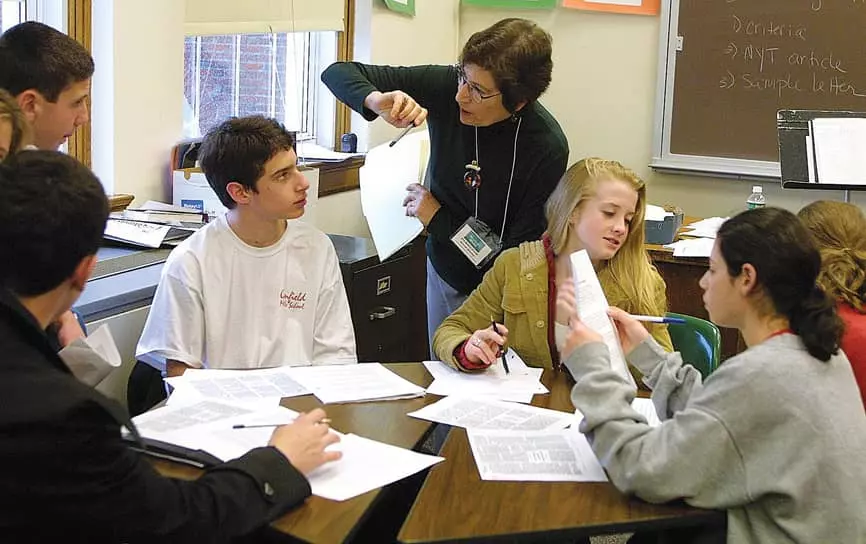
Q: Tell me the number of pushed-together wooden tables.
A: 2